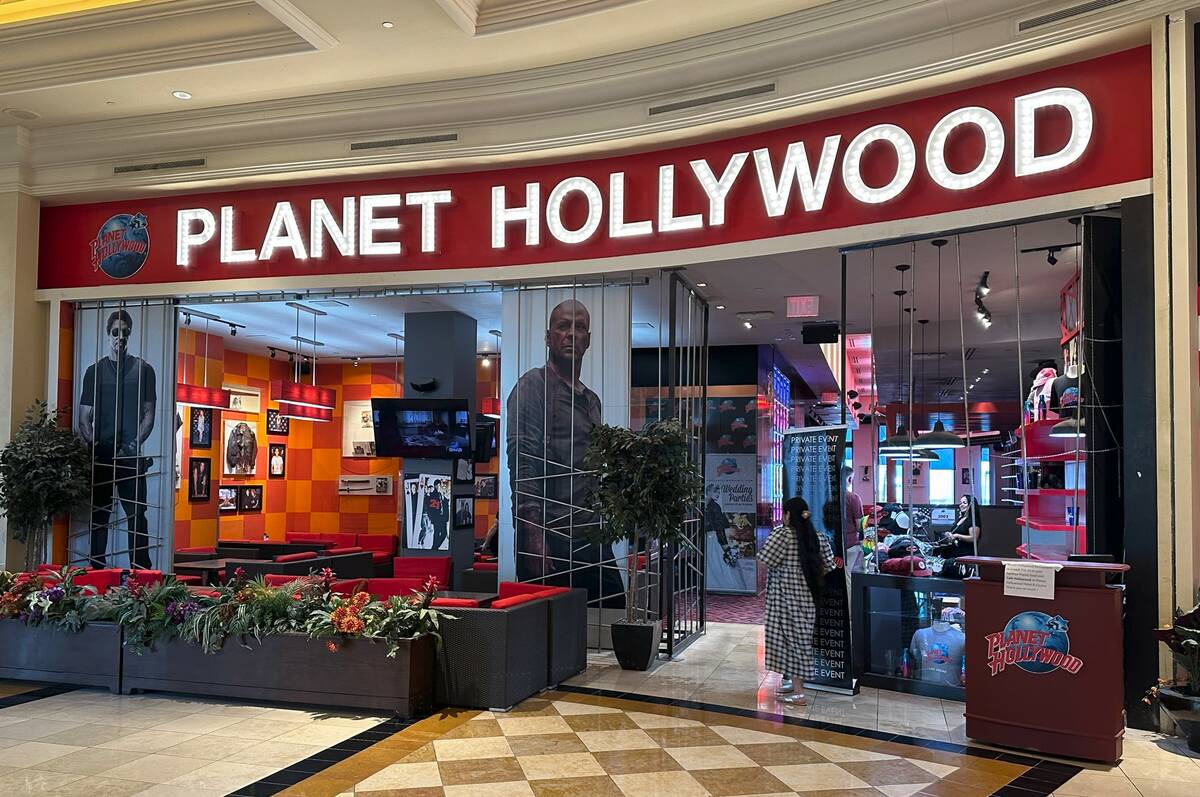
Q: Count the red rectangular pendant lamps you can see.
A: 4